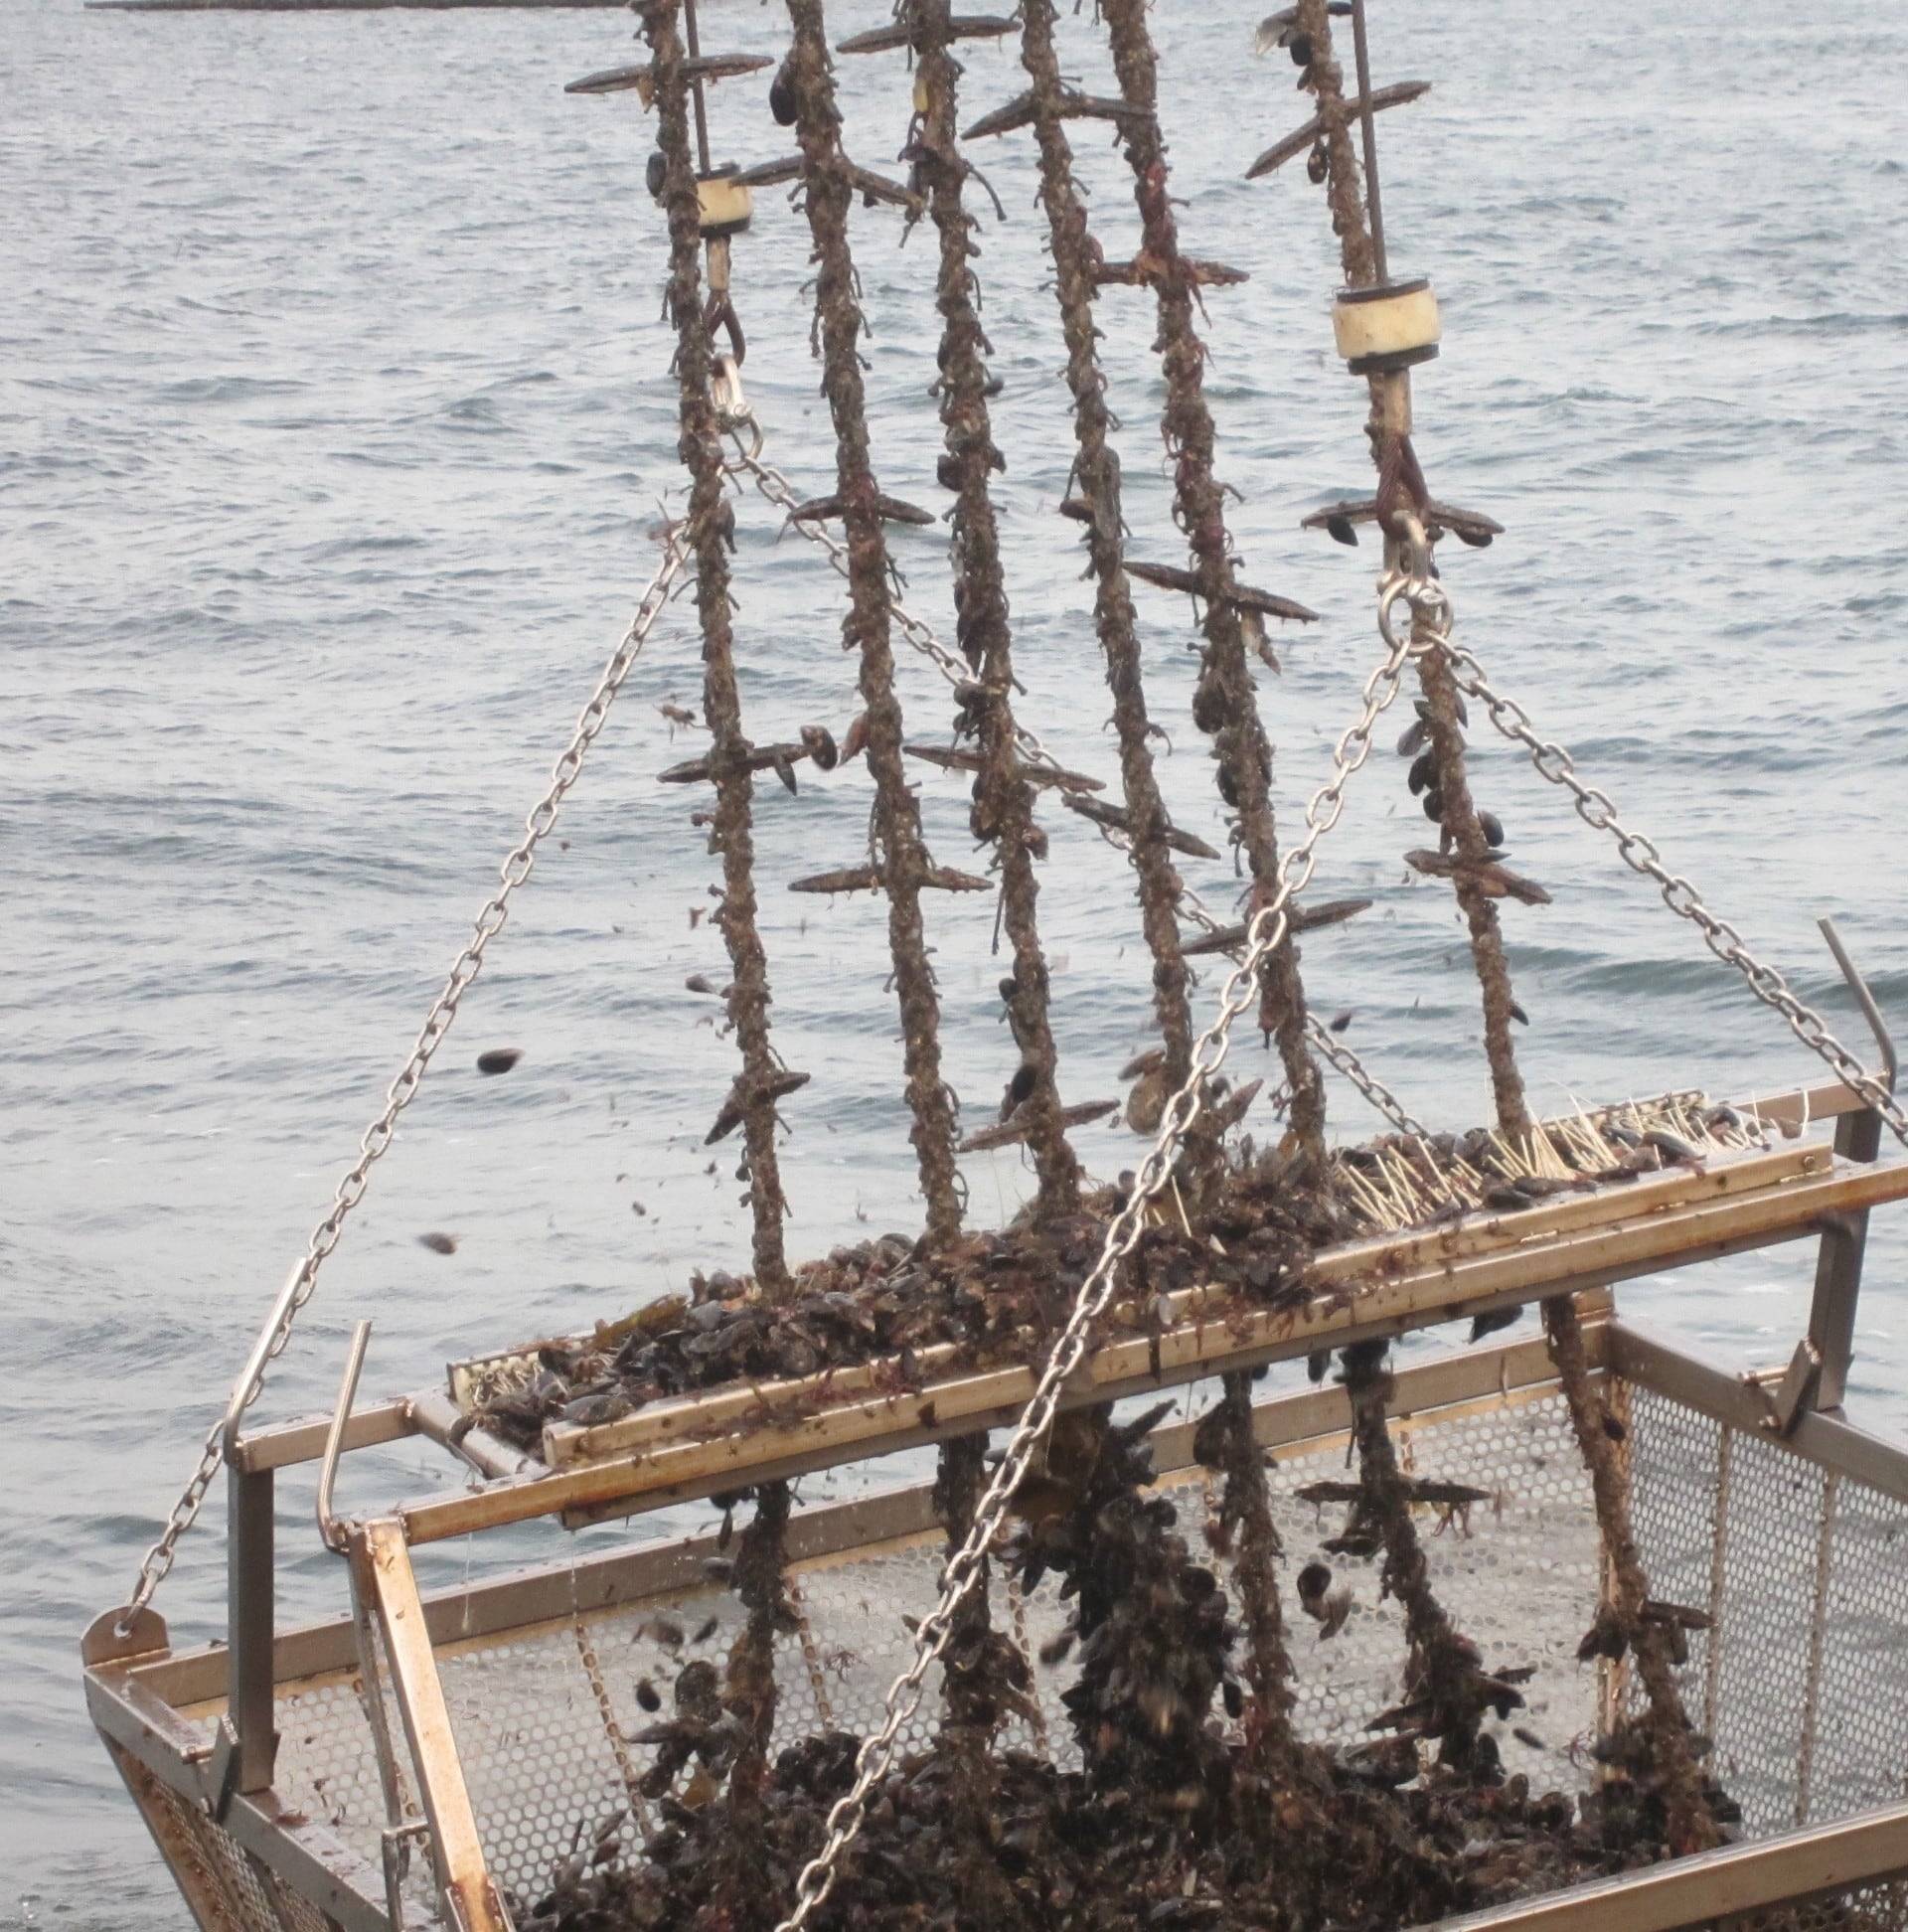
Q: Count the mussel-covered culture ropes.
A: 6